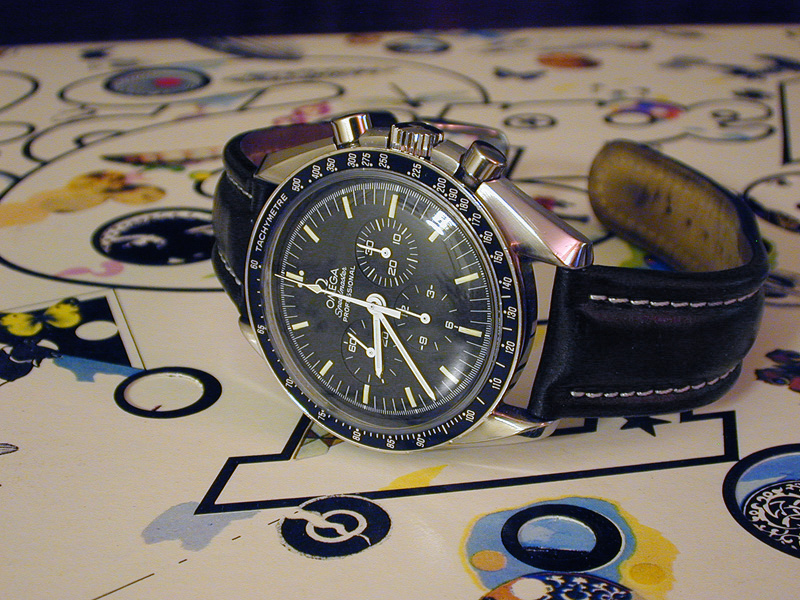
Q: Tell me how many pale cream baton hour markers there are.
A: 12